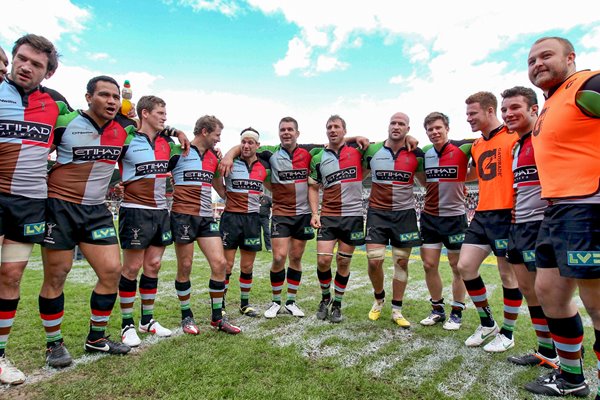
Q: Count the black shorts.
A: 12